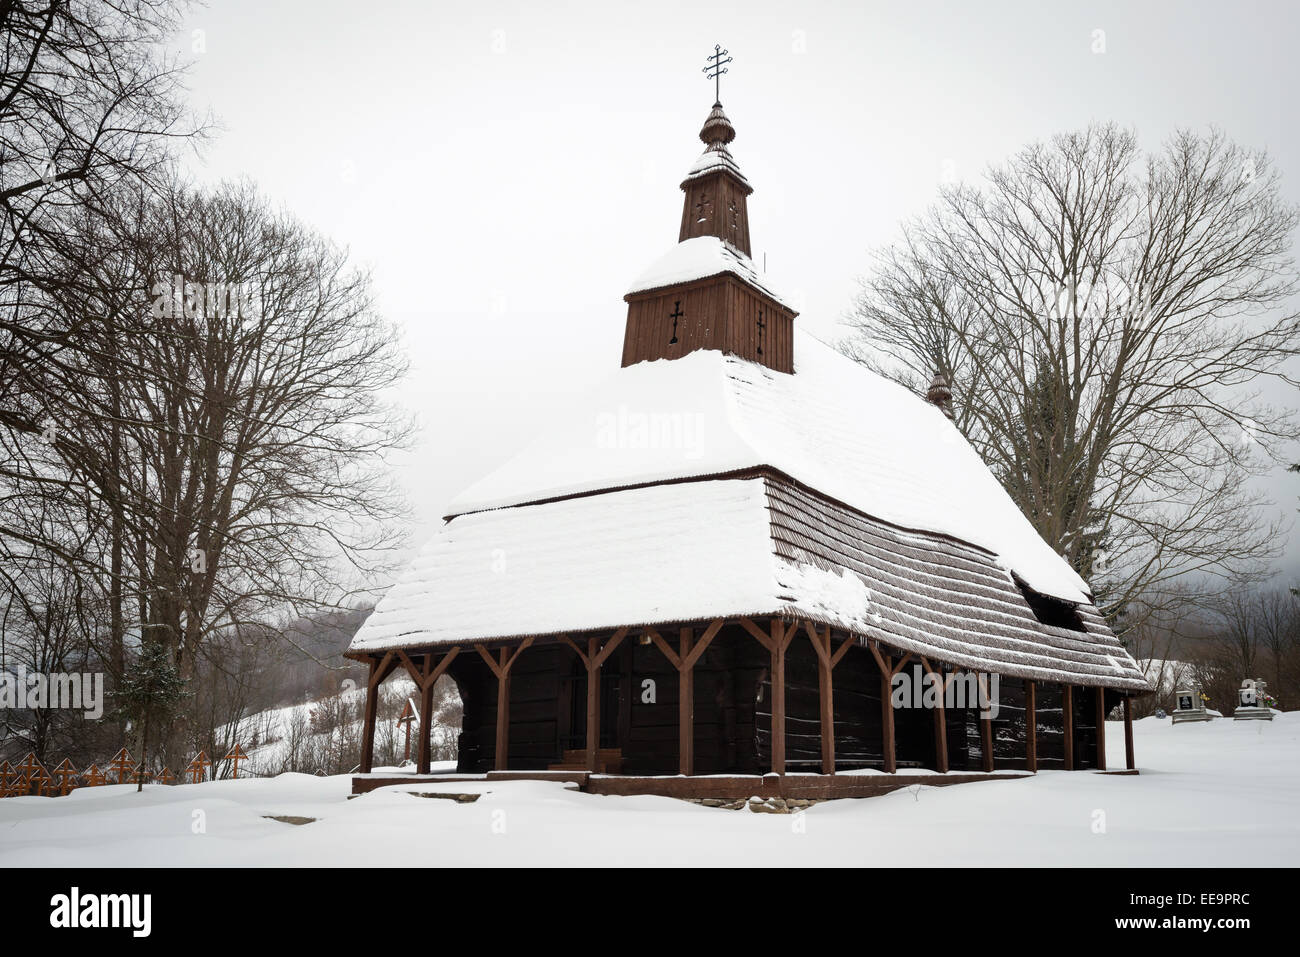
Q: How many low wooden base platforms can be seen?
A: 1